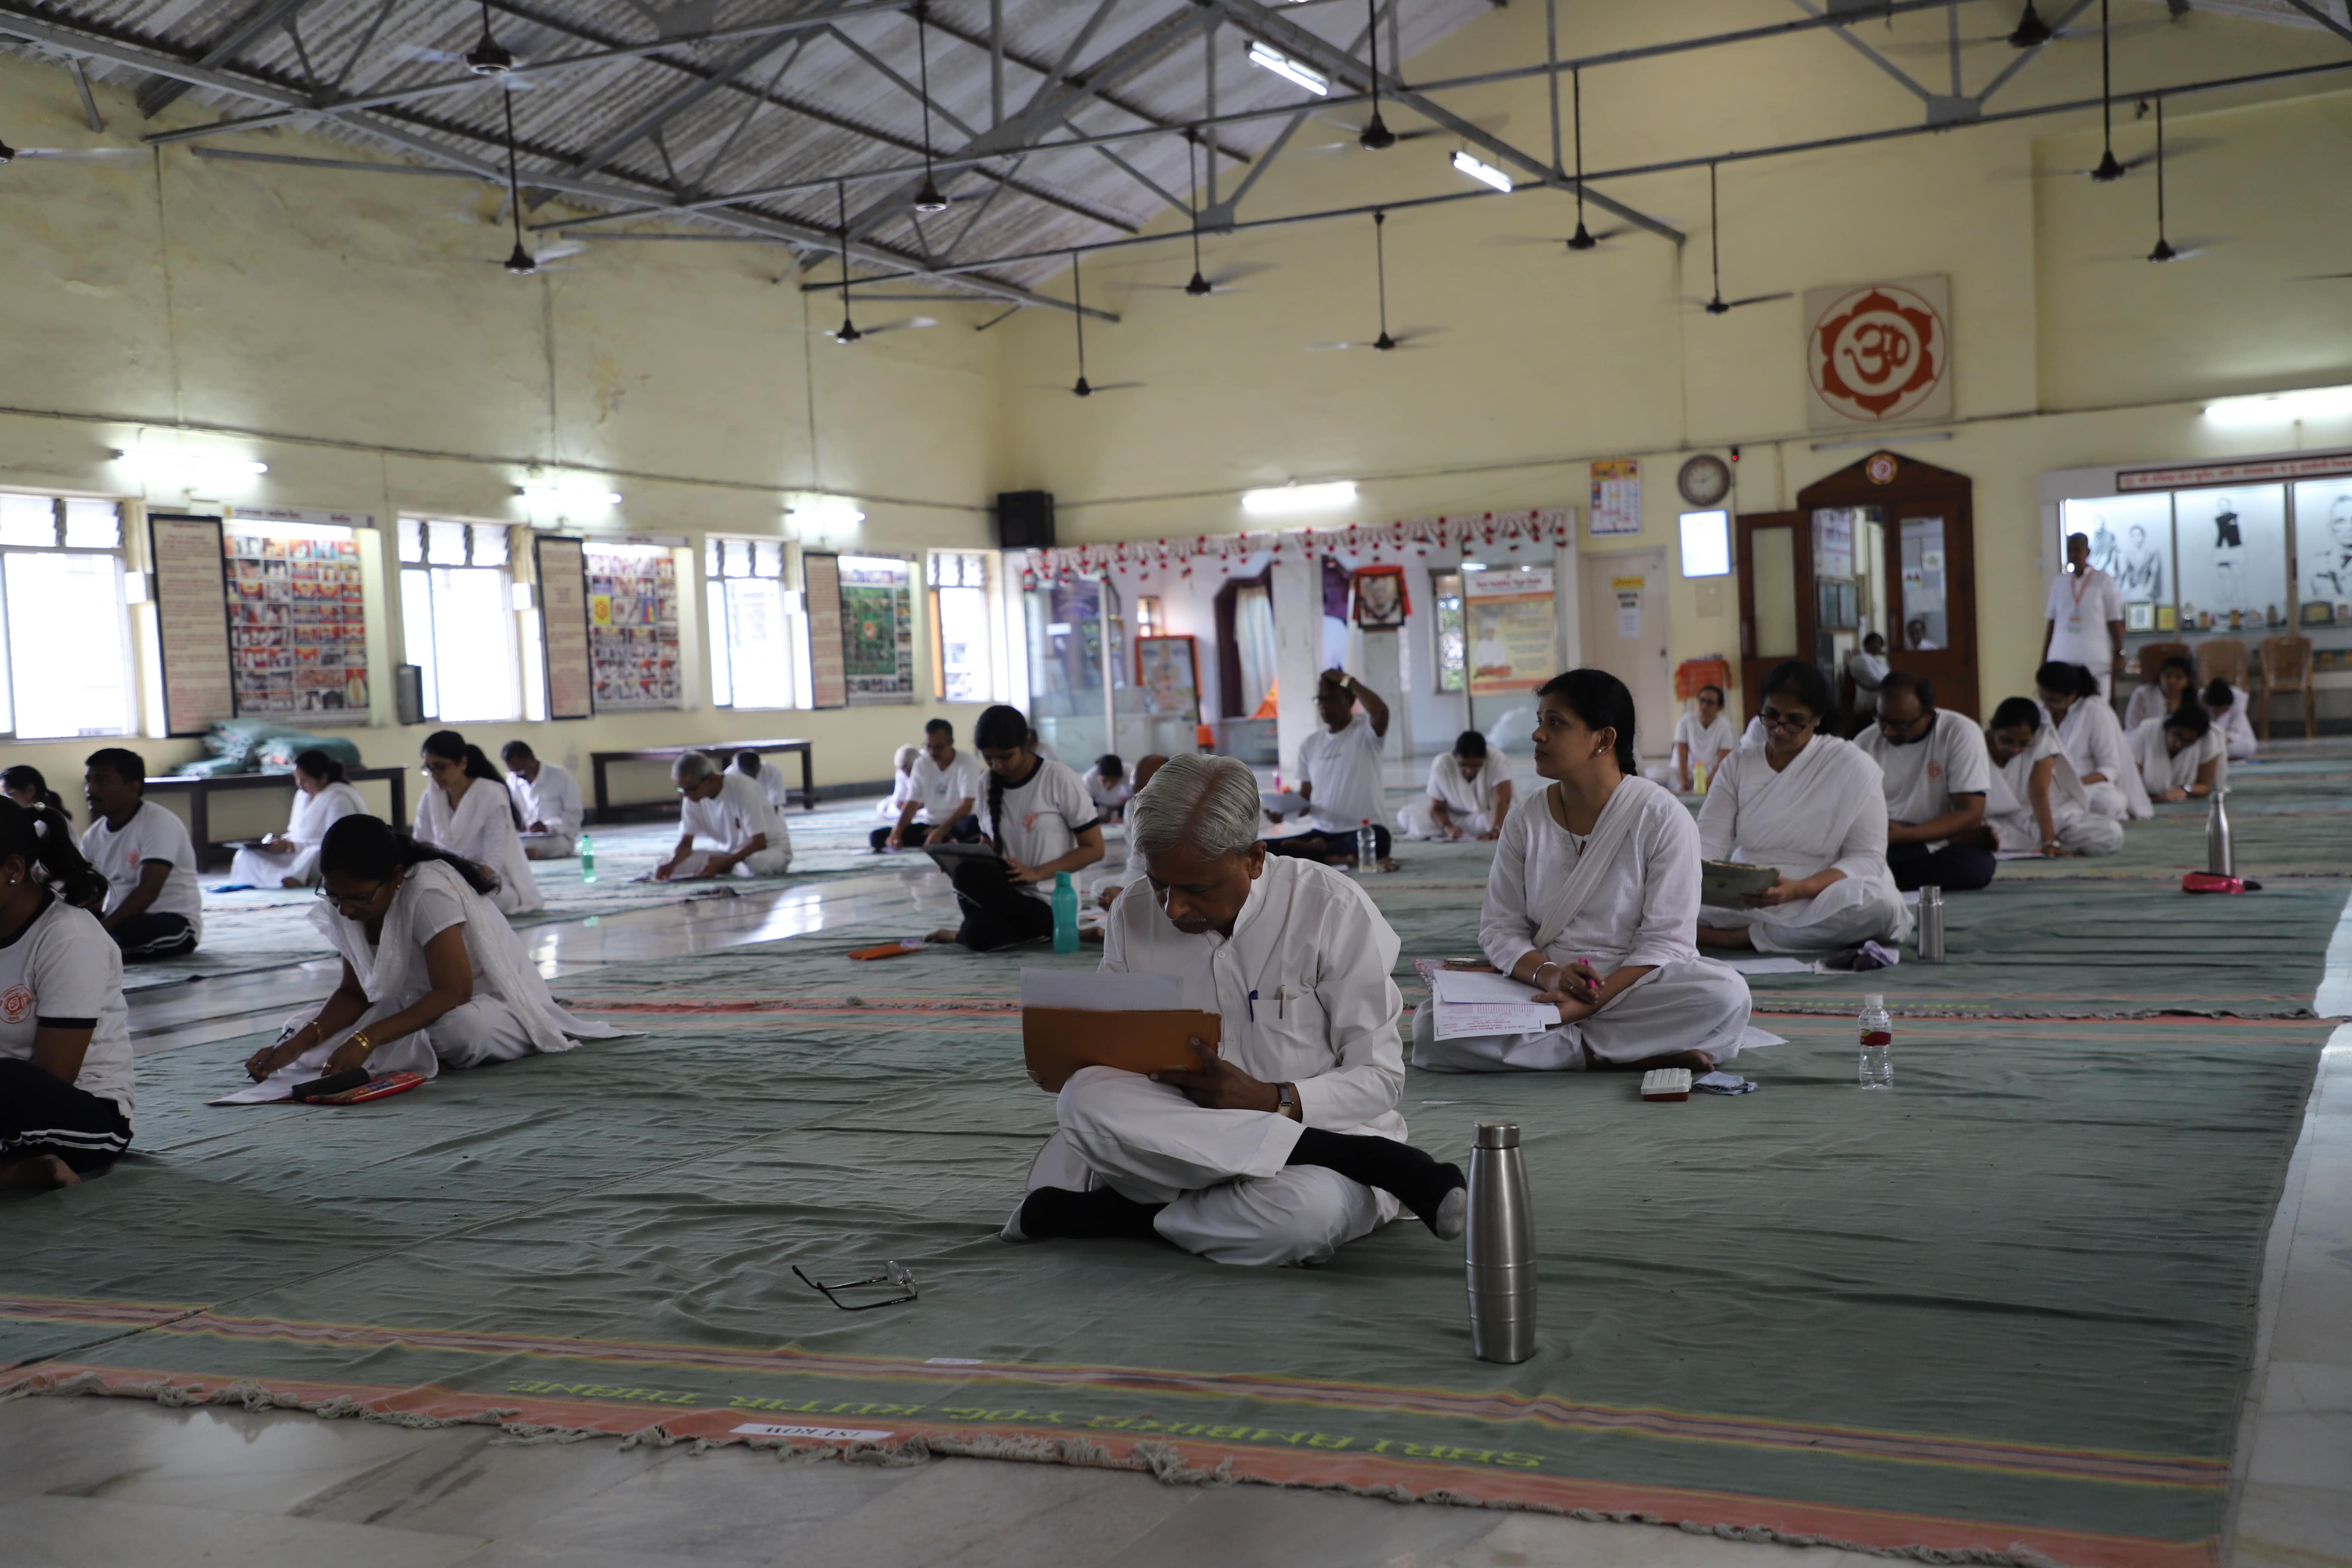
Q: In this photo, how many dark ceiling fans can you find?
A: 14